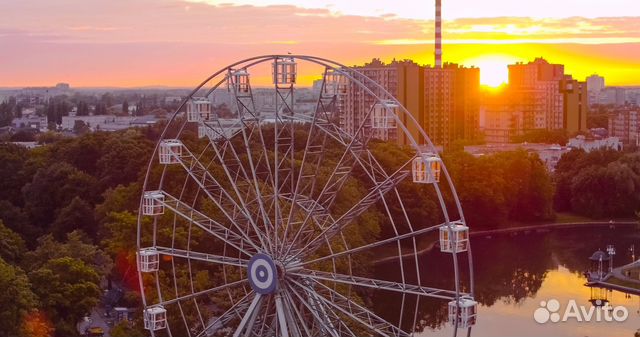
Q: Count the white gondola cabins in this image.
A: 12